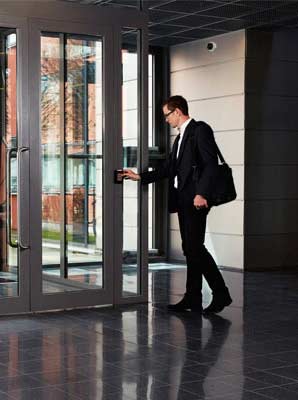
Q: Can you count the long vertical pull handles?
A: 2